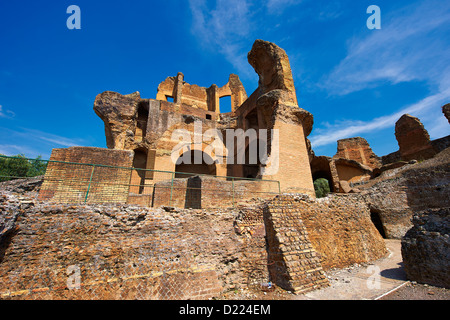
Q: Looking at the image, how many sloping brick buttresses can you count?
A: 1